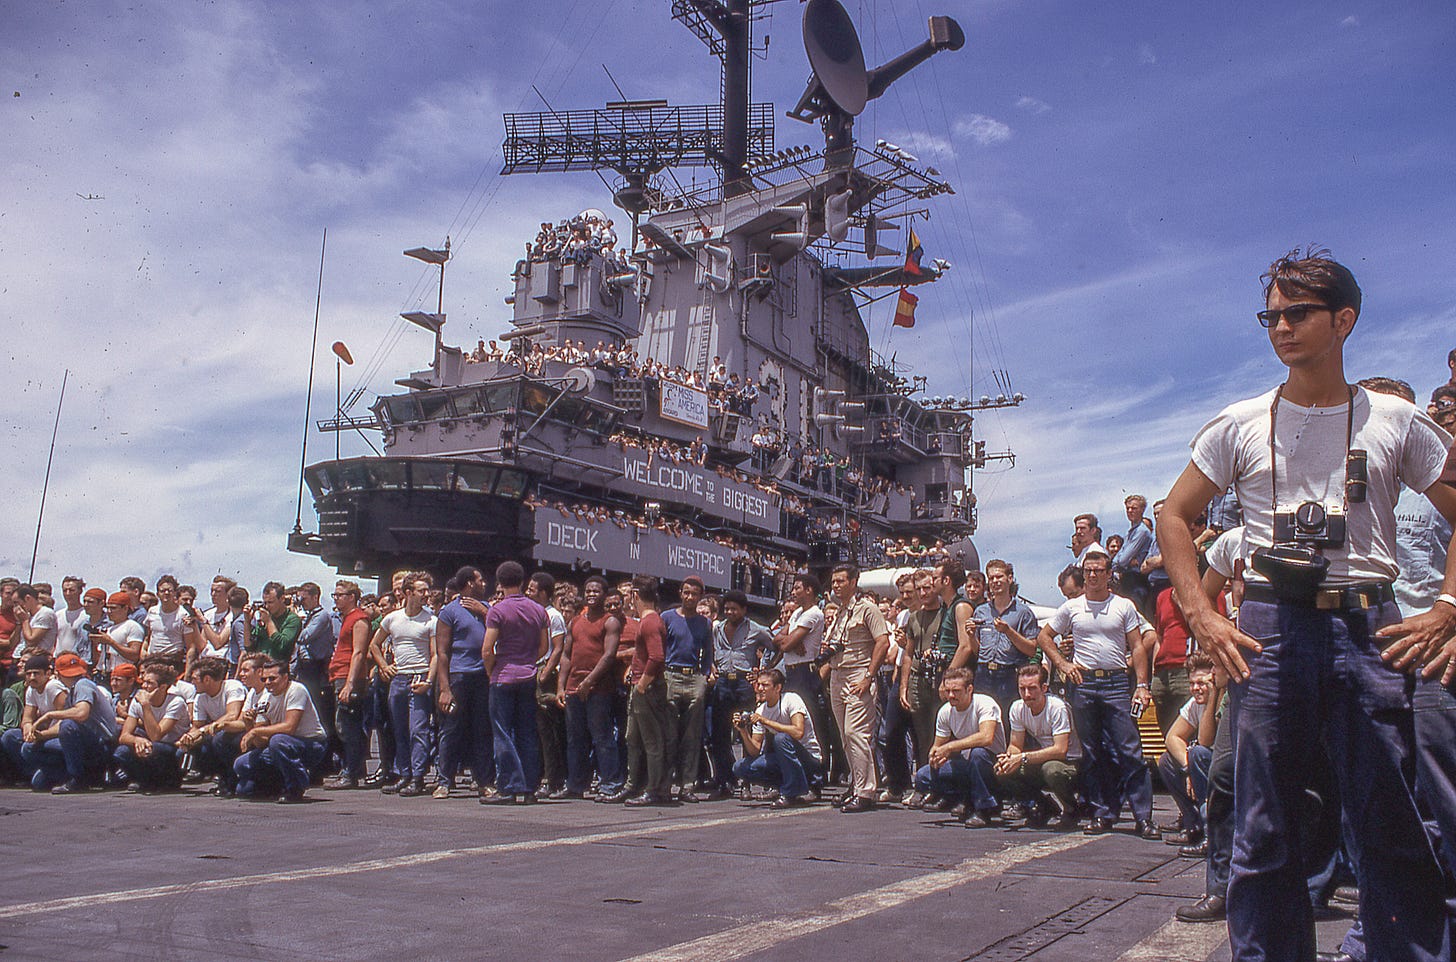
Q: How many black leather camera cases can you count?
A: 1